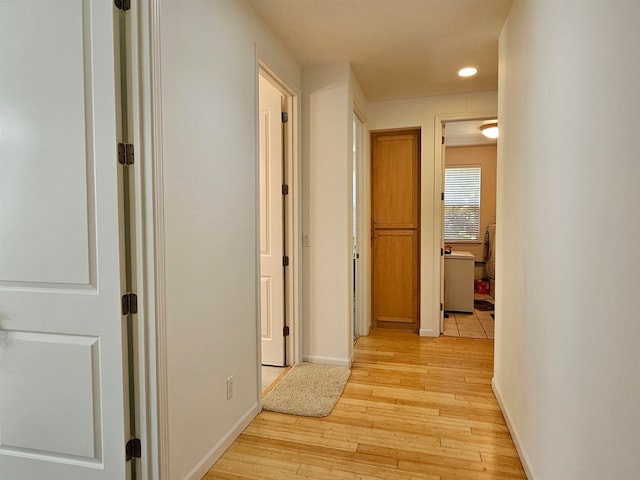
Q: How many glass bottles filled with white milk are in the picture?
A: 0